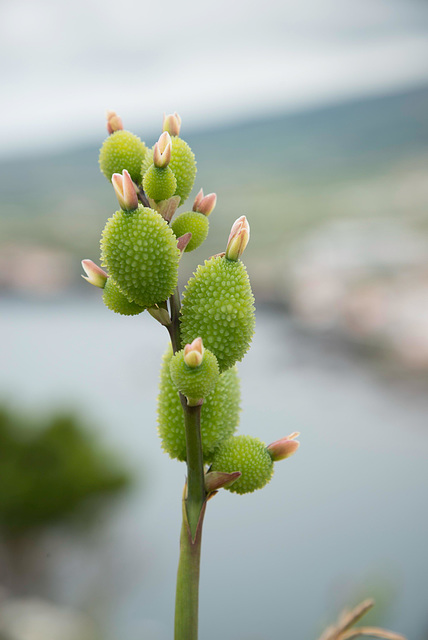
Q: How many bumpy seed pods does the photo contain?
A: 10